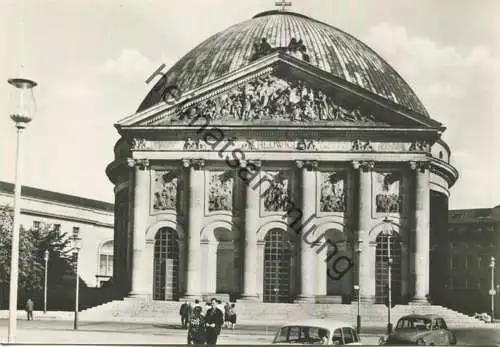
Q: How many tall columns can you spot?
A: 6